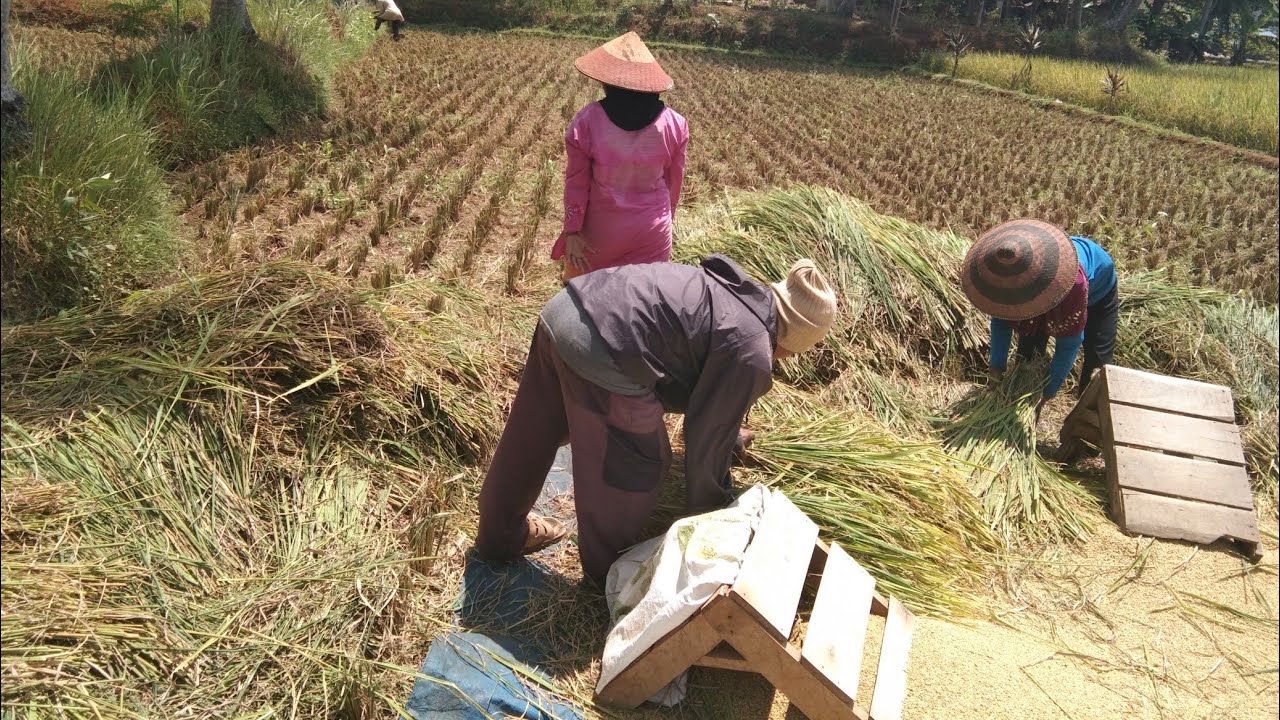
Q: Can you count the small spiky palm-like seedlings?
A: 3